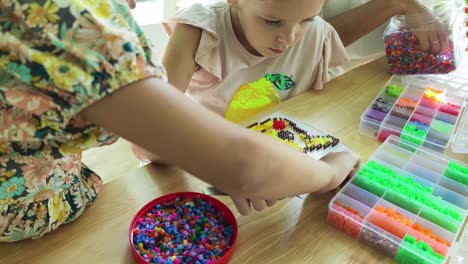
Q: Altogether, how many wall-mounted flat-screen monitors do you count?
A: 0